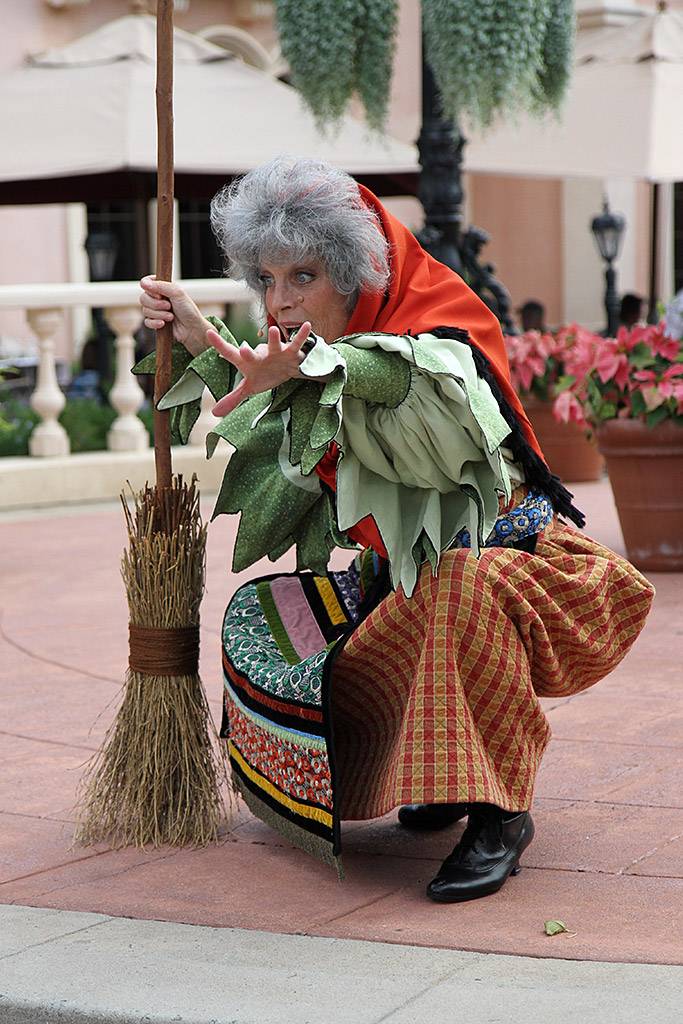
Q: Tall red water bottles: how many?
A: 0